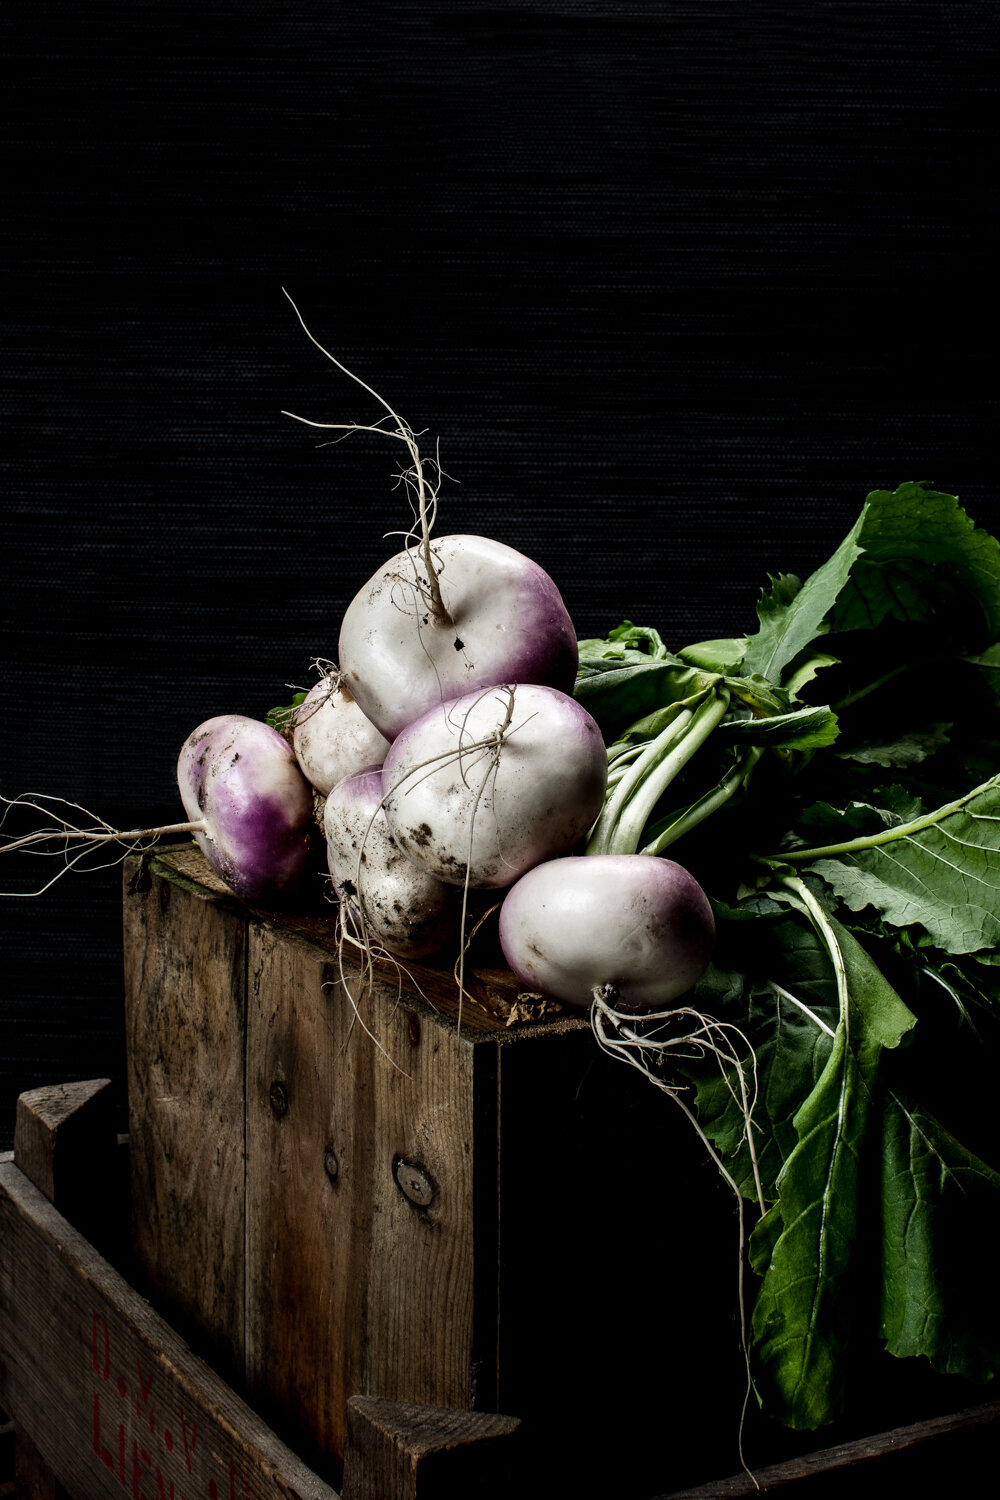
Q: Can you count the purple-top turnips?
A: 6